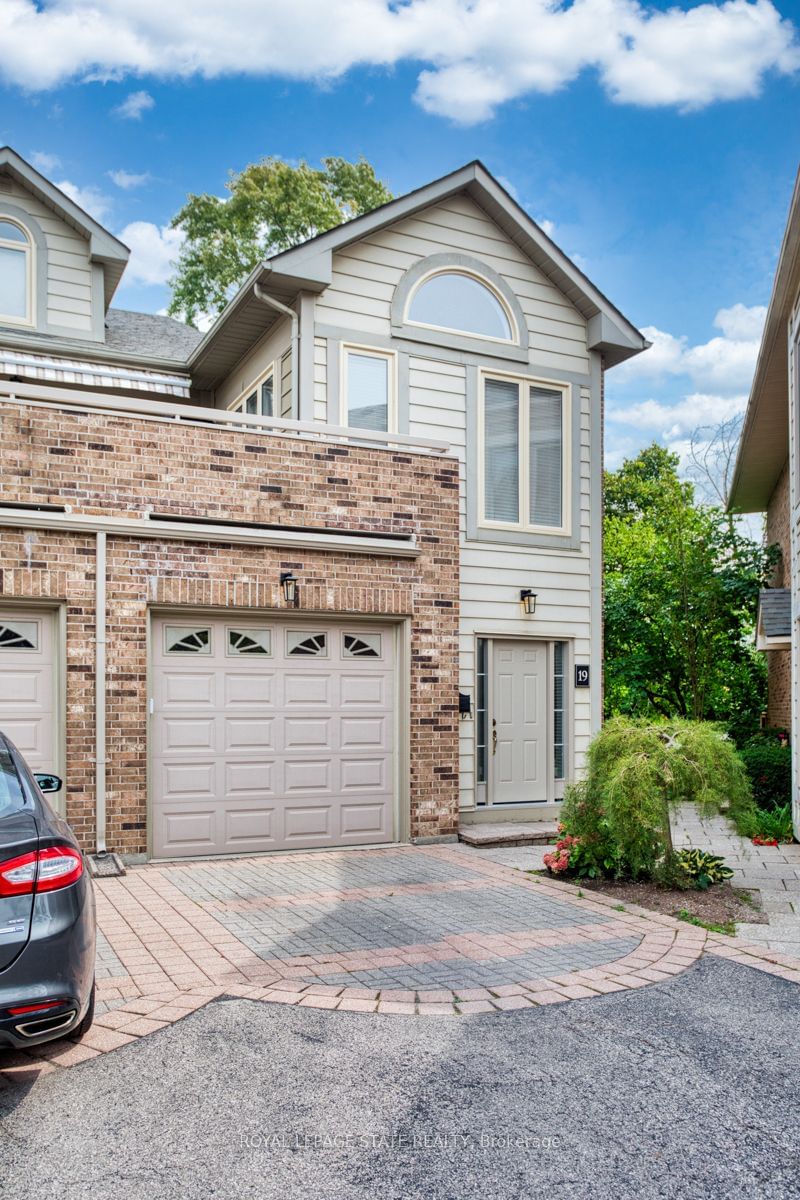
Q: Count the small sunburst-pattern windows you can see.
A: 5